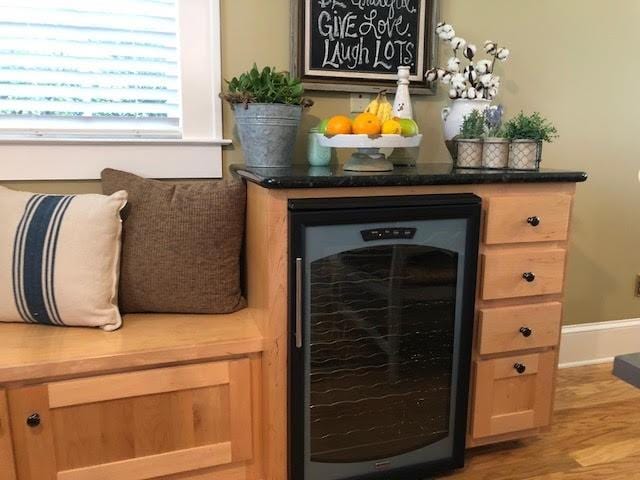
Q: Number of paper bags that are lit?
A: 0